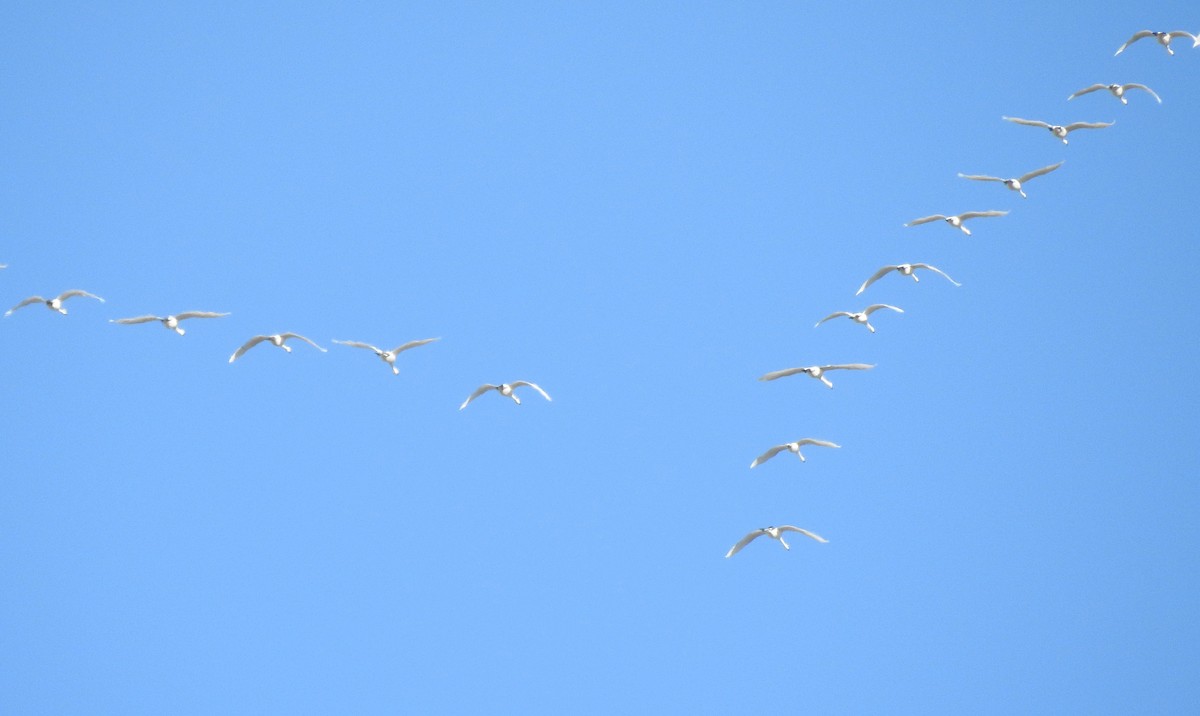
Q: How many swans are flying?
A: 15